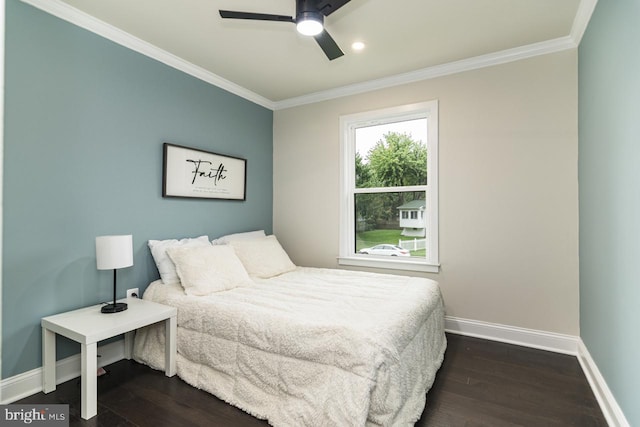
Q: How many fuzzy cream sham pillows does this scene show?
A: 2